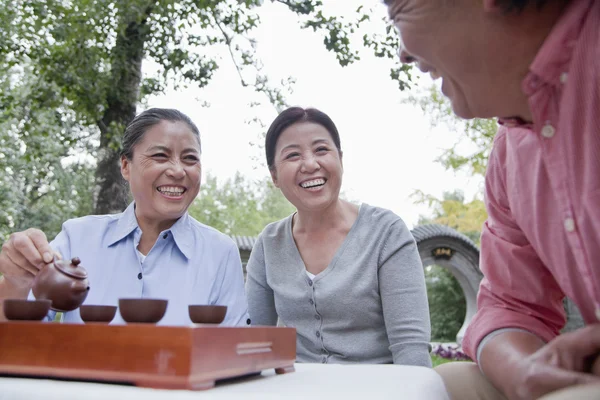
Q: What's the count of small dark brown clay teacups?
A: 4